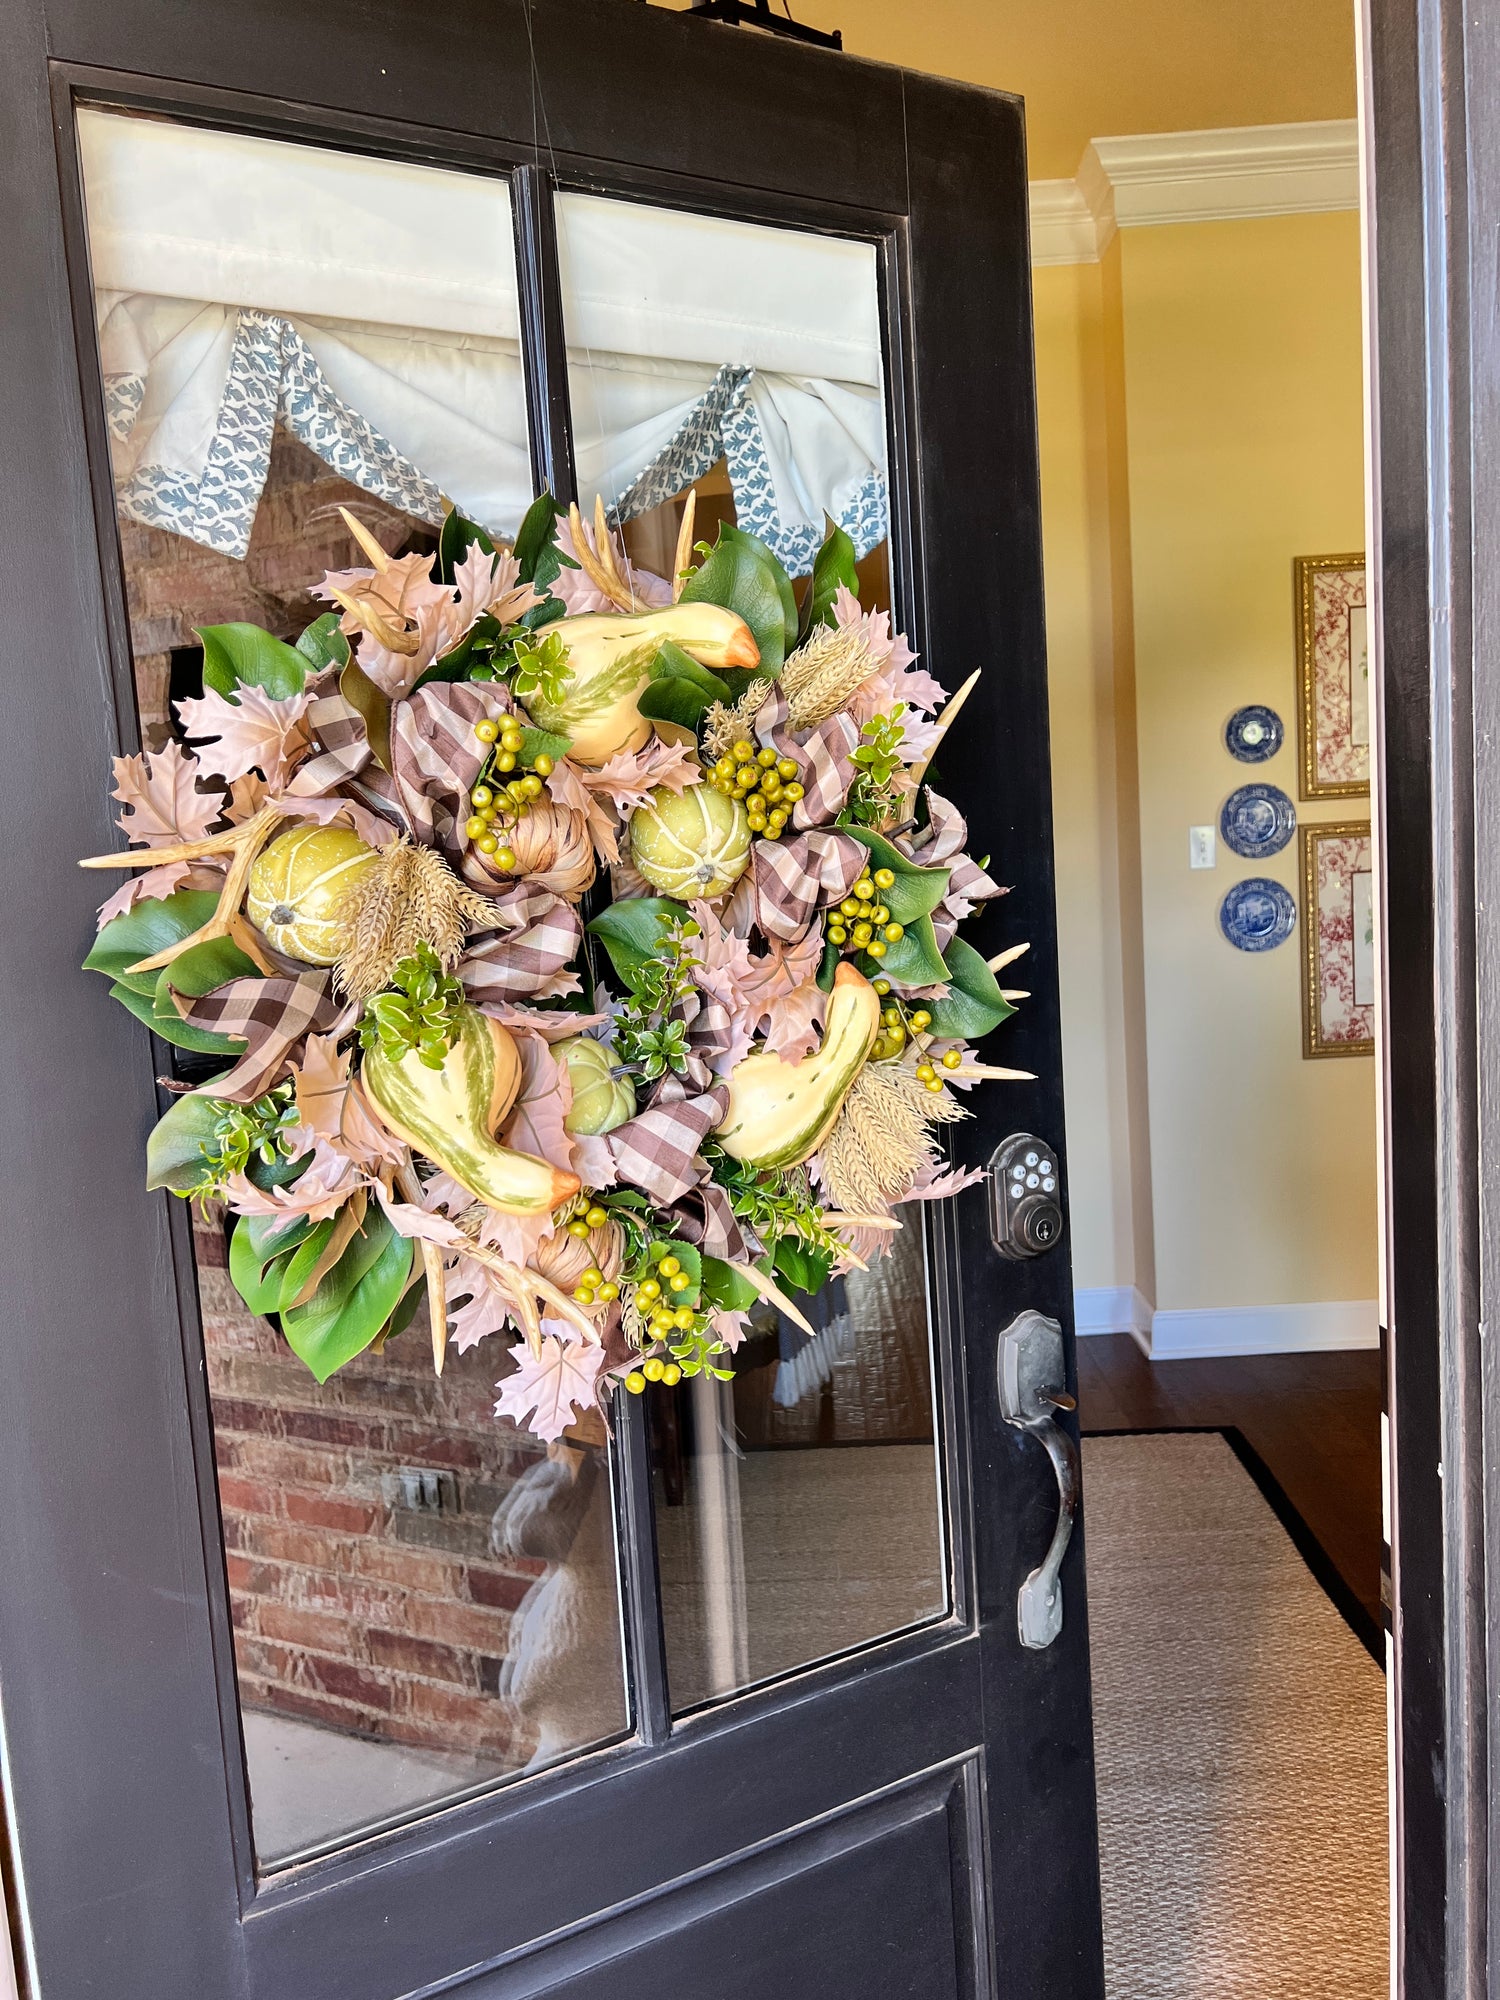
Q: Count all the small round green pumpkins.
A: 3